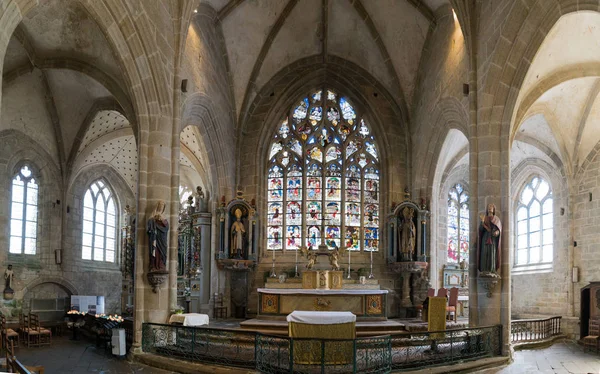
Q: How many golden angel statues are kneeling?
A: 2